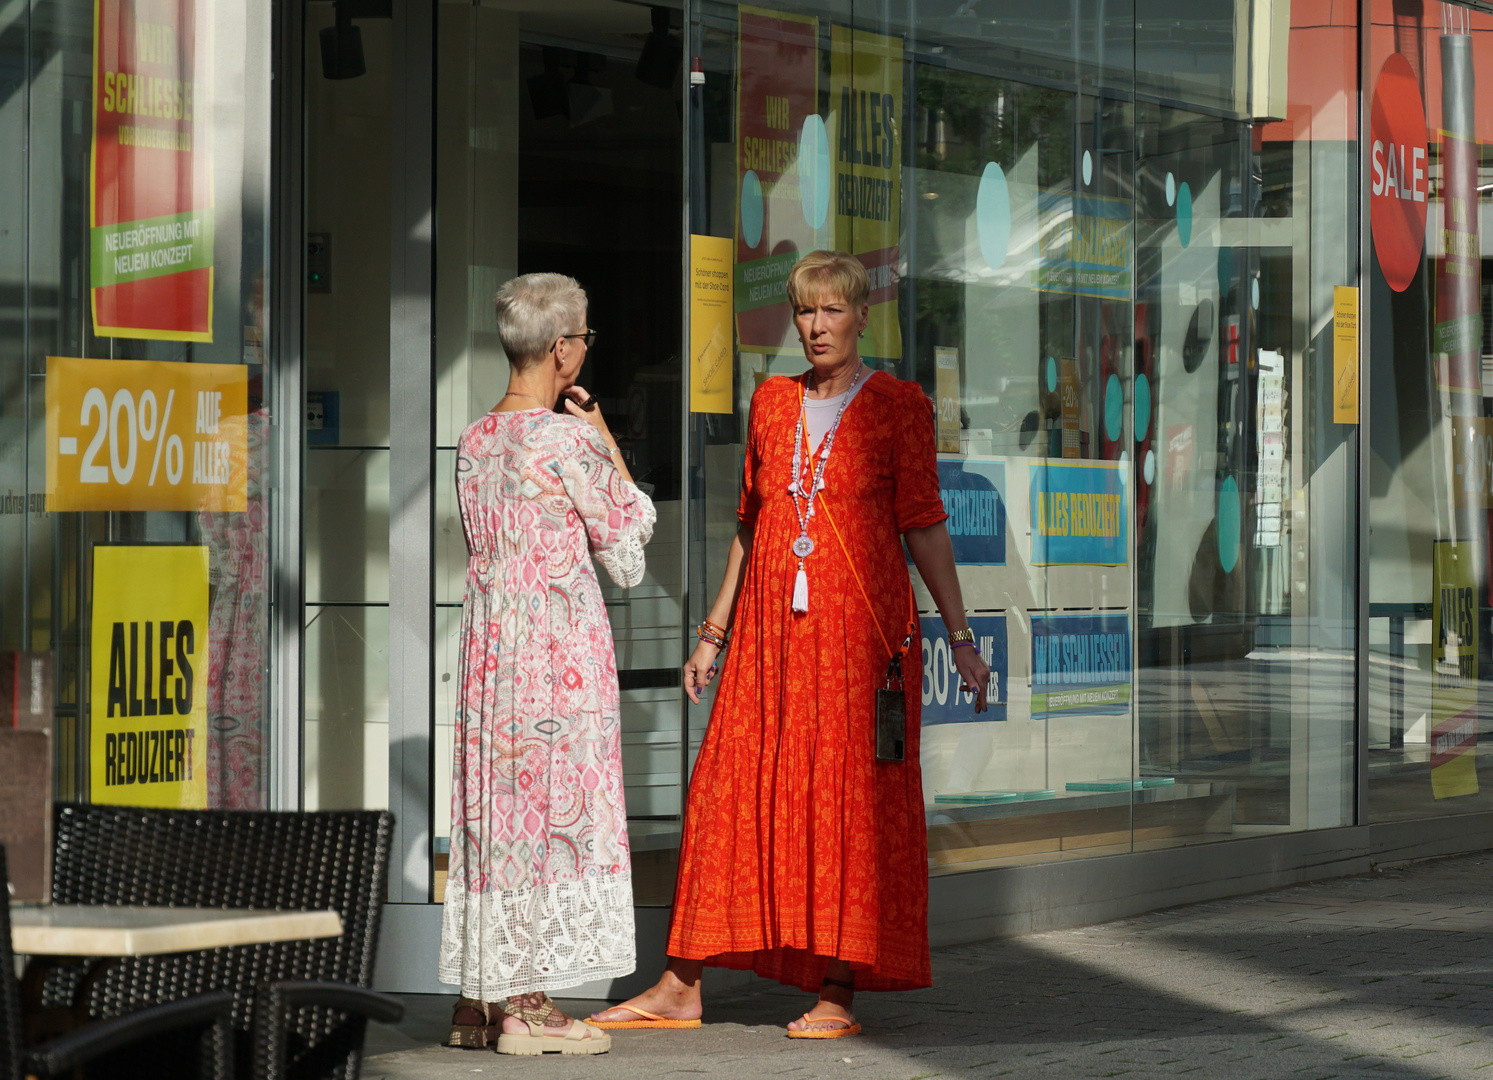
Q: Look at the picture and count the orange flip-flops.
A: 2